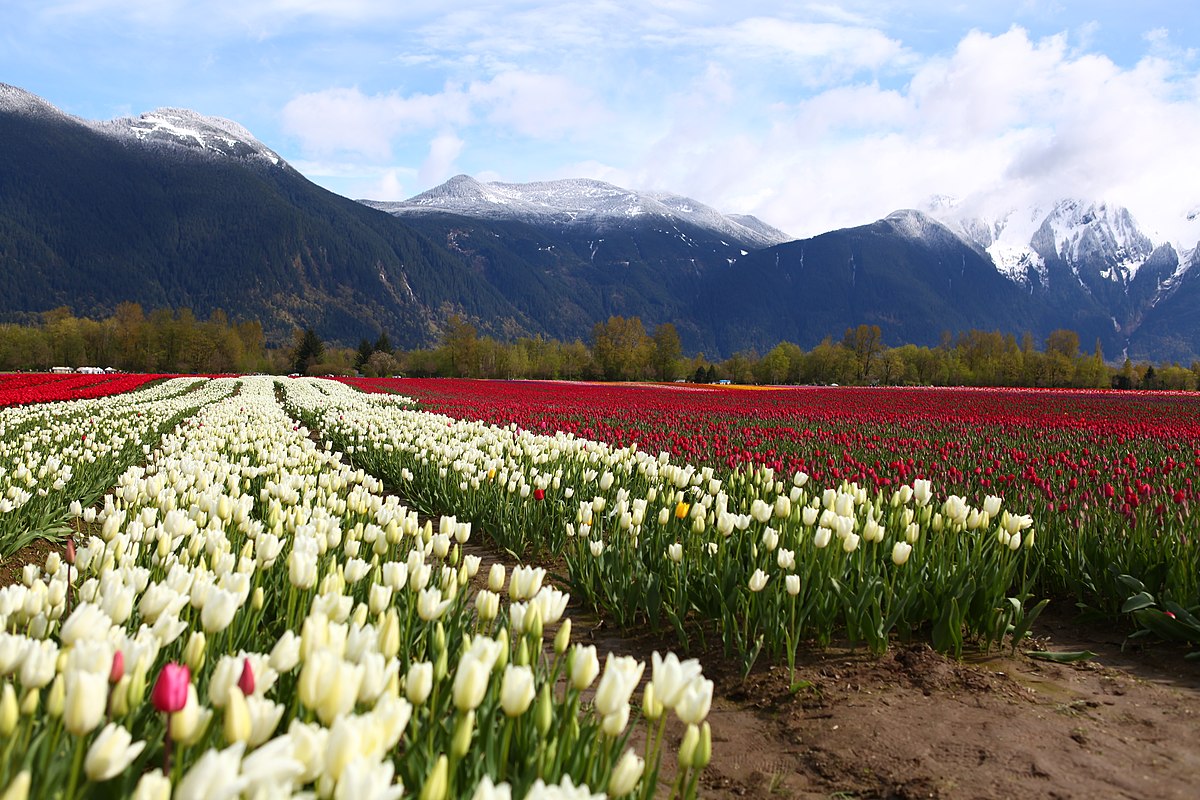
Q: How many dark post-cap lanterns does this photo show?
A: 0